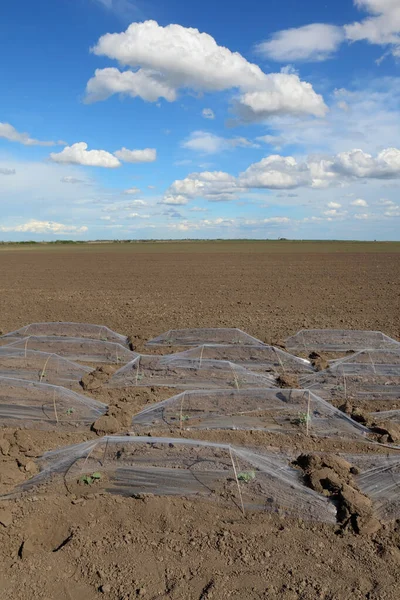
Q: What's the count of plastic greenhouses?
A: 14